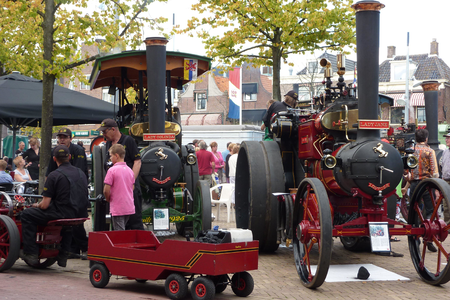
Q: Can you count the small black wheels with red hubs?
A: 4